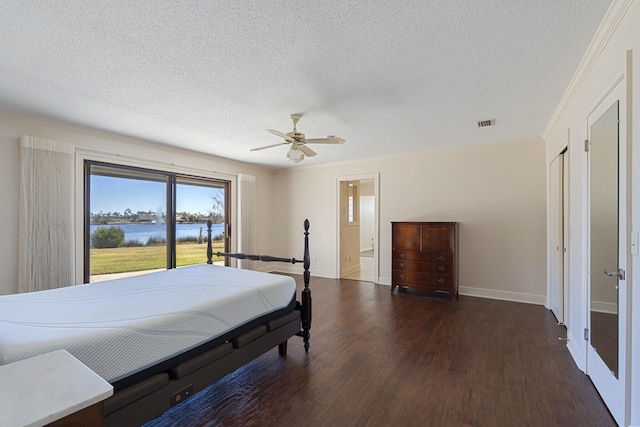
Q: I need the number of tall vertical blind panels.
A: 2